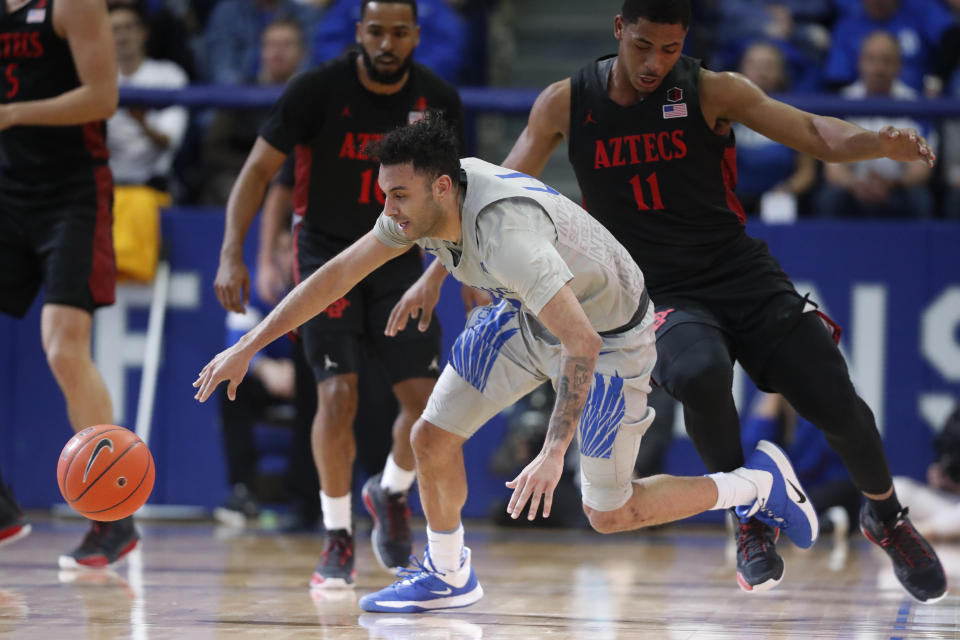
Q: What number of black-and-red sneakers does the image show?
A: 6